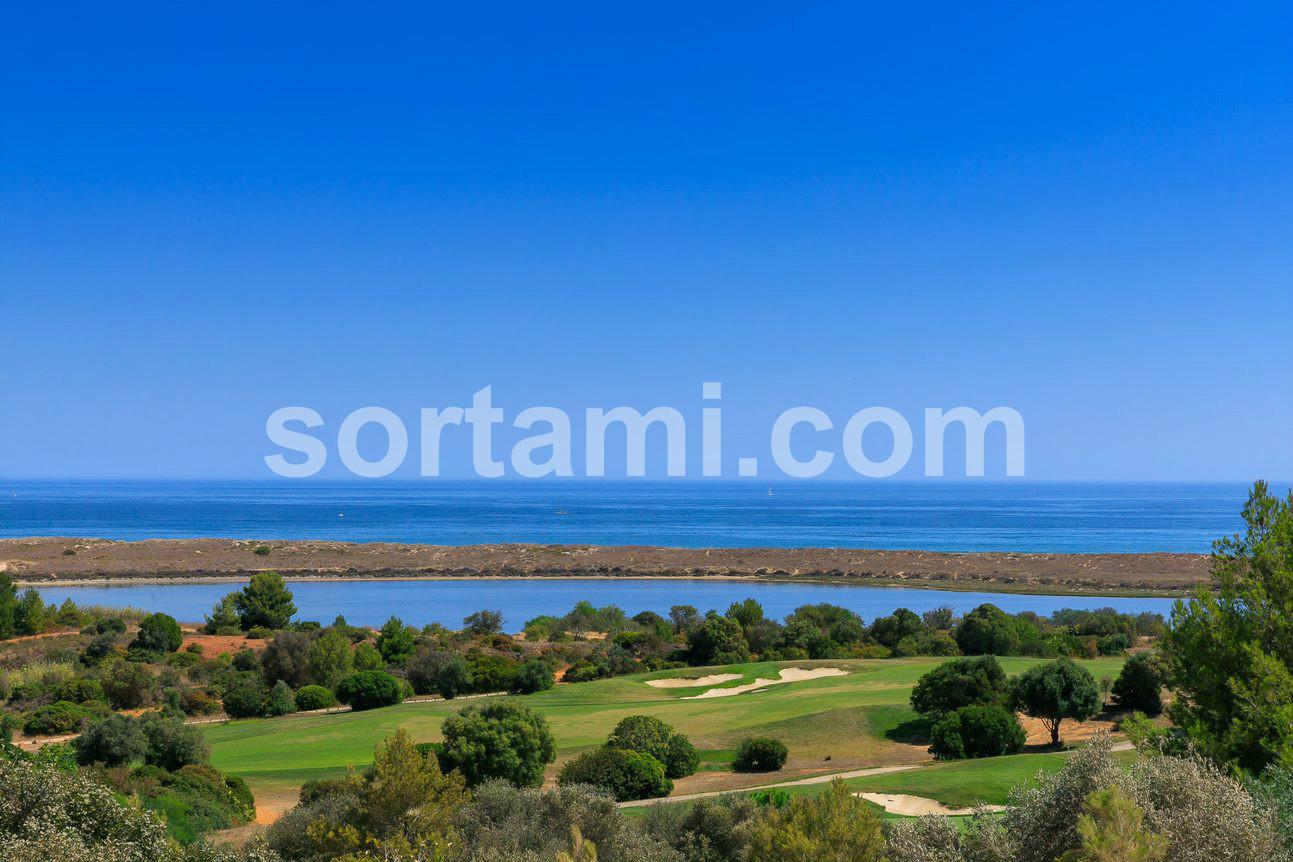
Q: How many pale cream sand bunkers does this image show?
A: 3